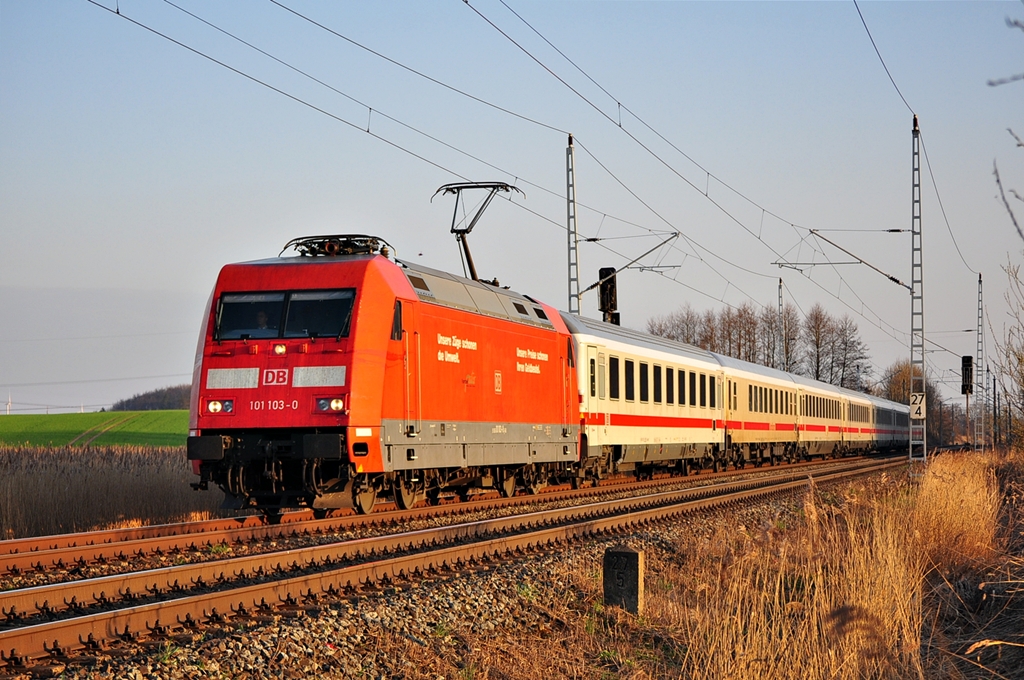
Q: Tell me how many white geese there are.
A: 0